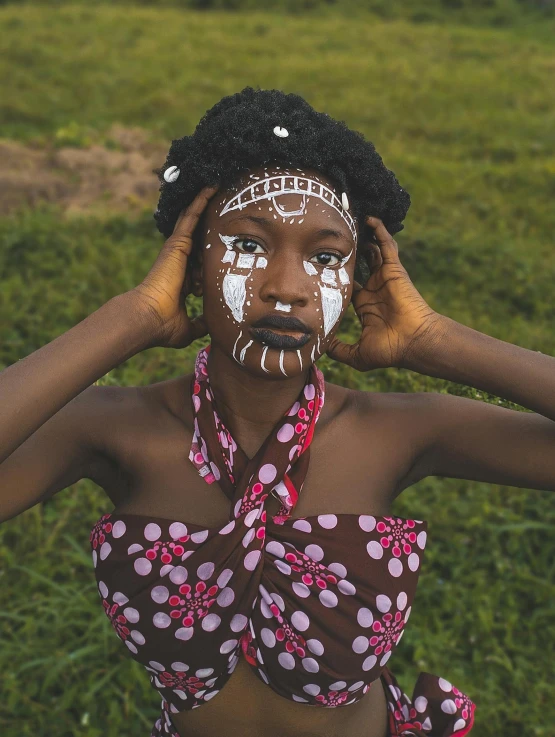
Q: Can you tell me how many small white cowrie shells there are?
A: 3